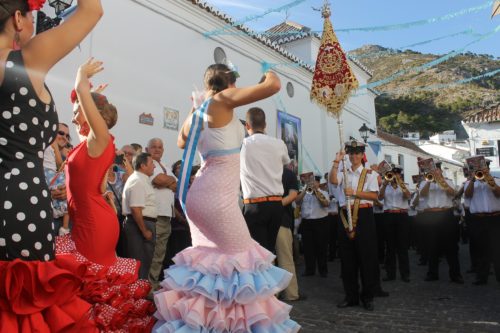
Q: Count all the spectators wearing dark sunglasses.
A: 1